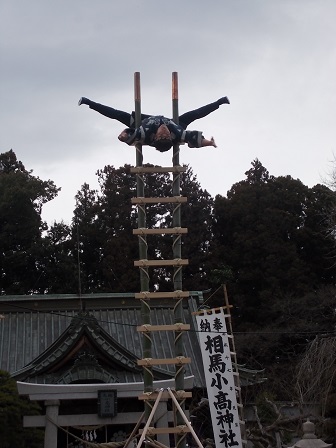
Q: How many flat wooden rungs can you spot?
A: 9